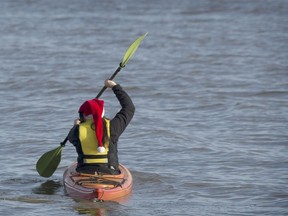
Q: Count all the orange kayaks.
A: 1